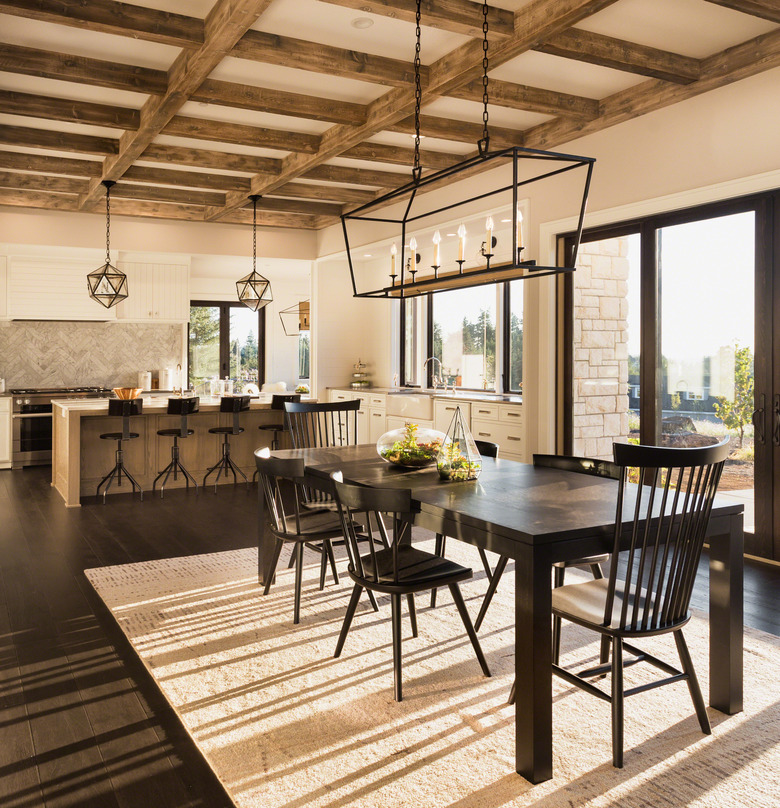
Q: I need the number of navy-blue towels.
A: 0